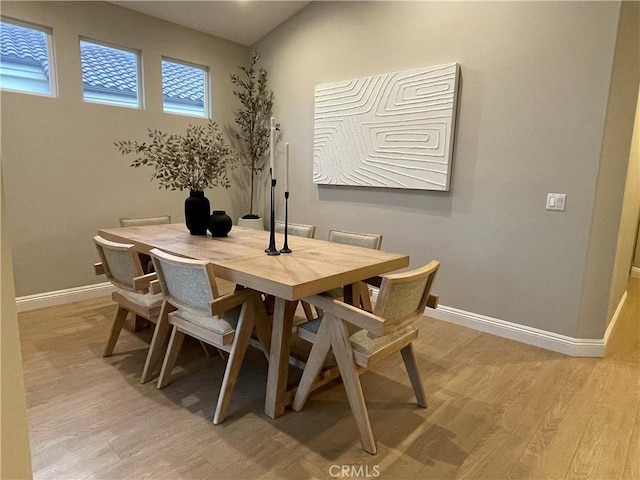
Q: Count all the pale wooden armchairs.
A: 6